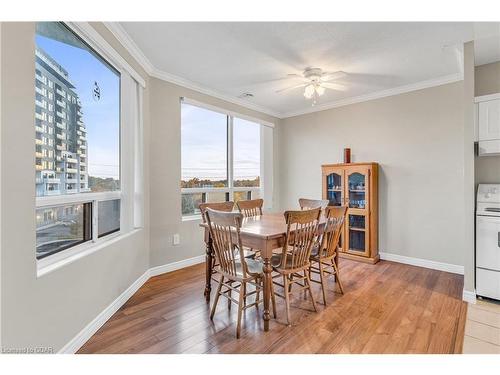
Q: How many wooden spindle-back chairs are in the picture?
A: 6